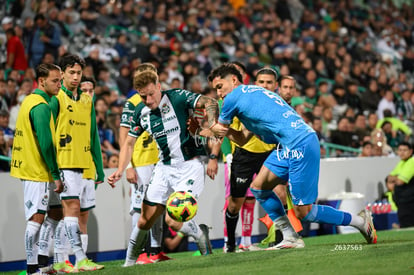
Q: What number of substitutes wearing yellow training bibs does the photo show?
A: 4